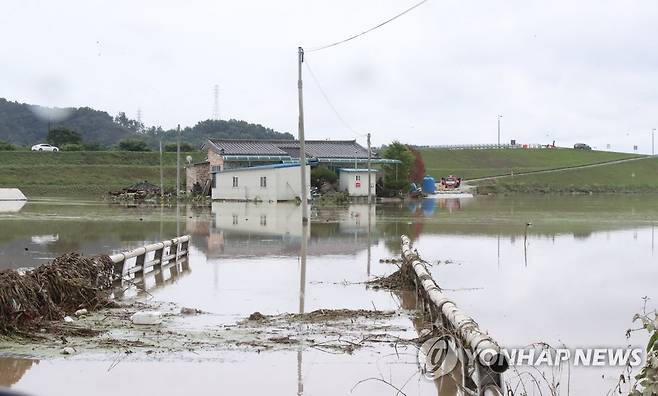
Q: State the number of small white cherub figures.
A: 0